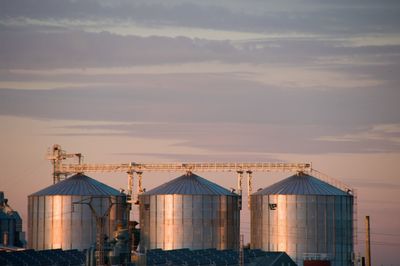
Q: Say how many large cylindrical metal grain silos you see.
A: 3